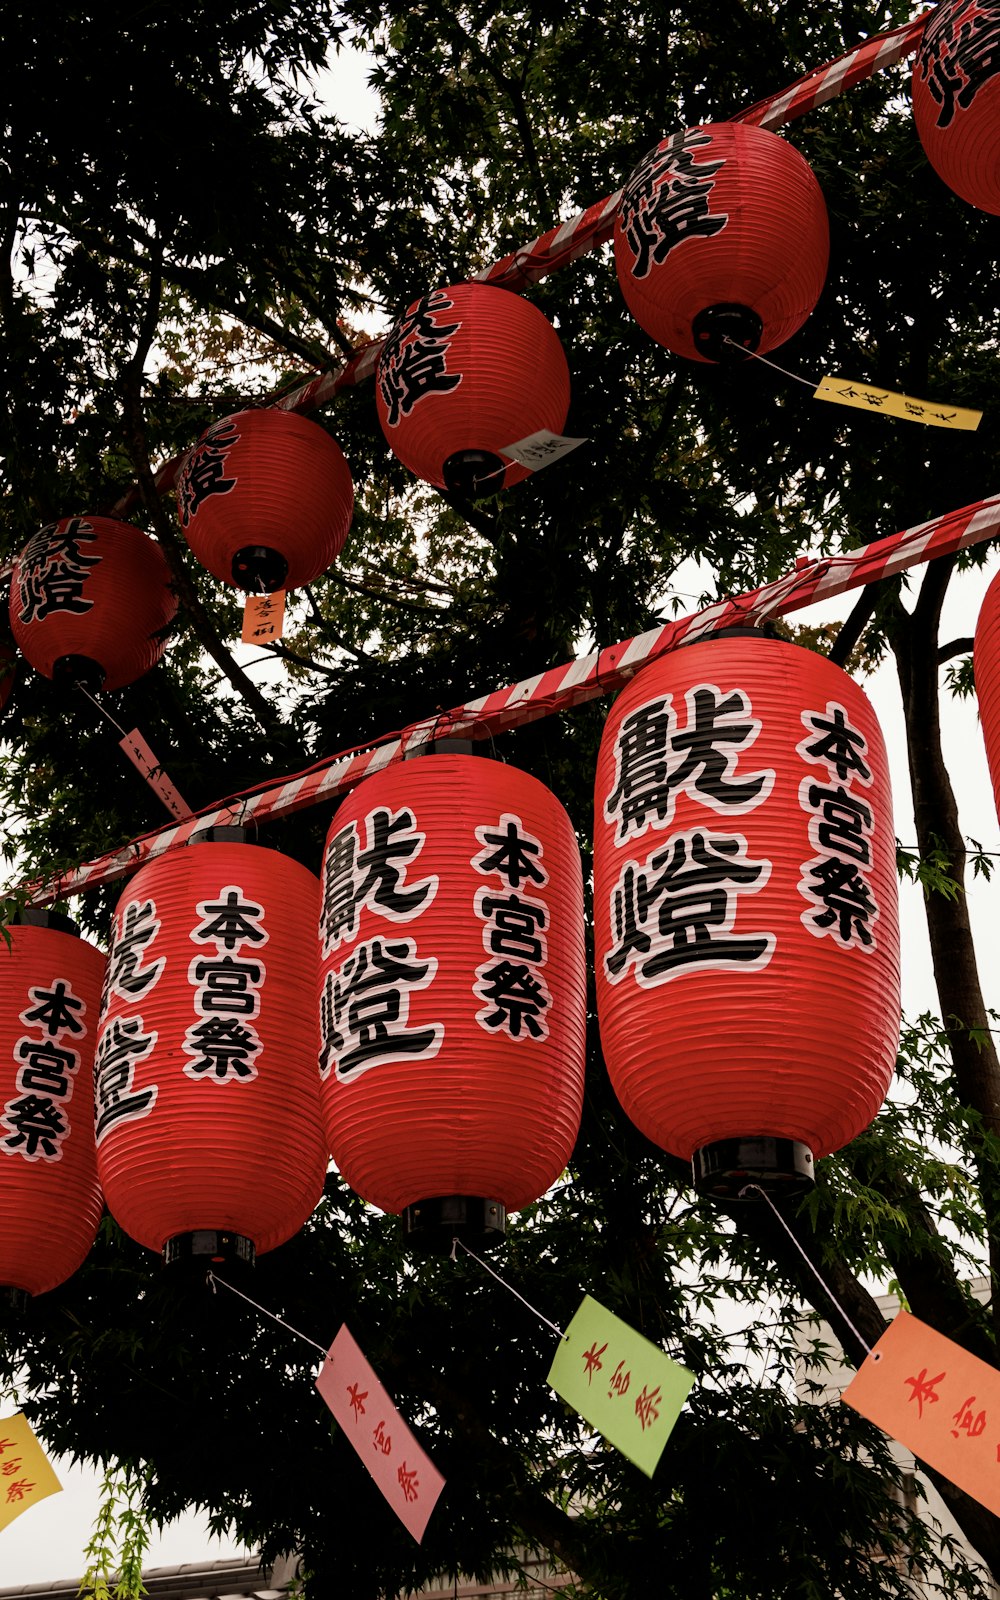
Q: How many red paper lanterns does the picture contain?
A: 11